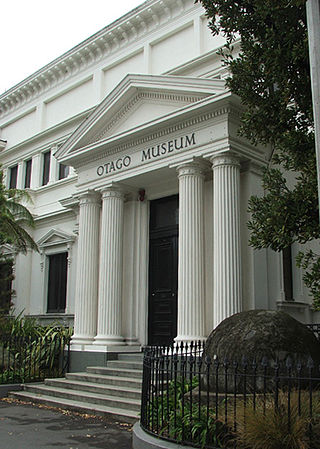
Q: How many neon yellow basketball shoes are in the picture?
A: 0